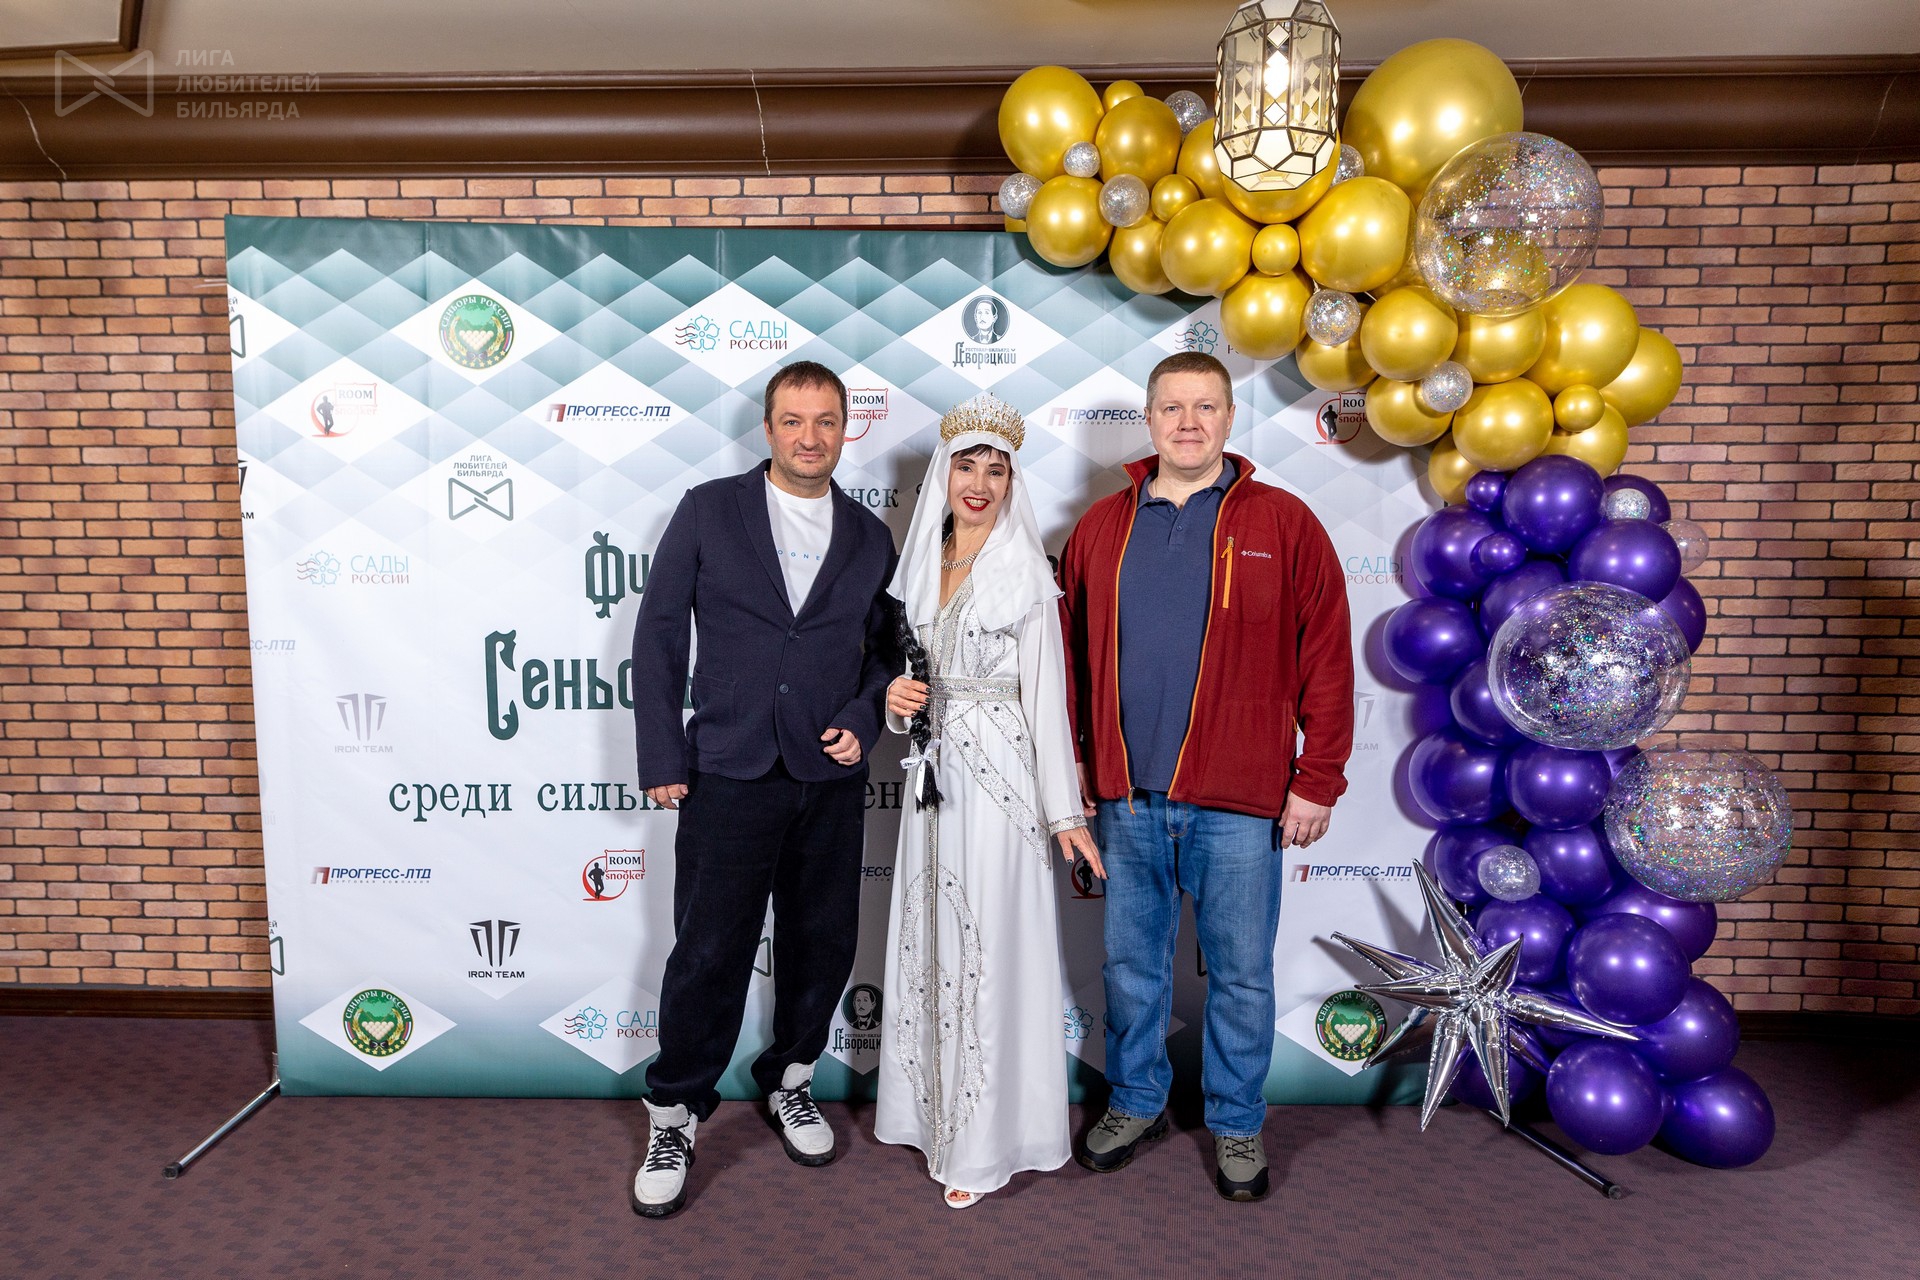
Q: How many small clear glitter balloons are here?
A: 10